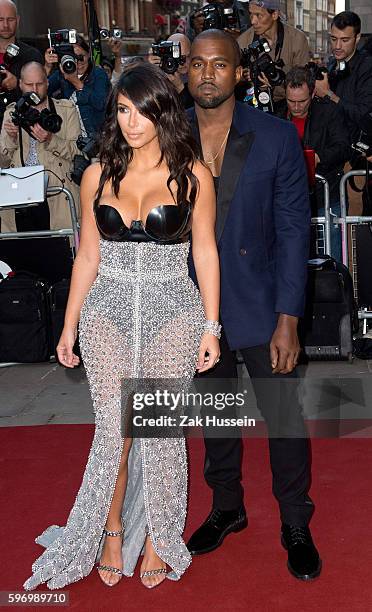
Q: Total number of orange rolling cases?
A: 0